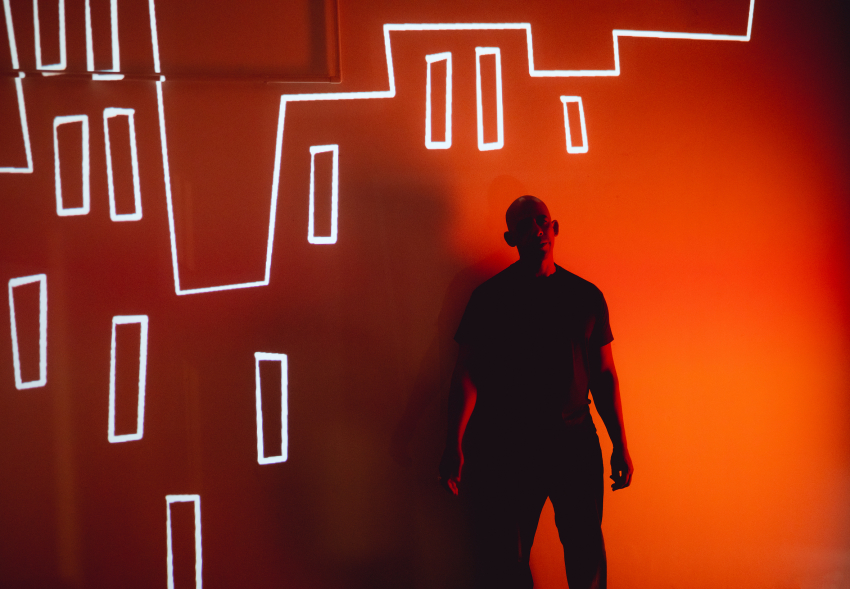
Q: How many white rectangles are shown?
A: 12